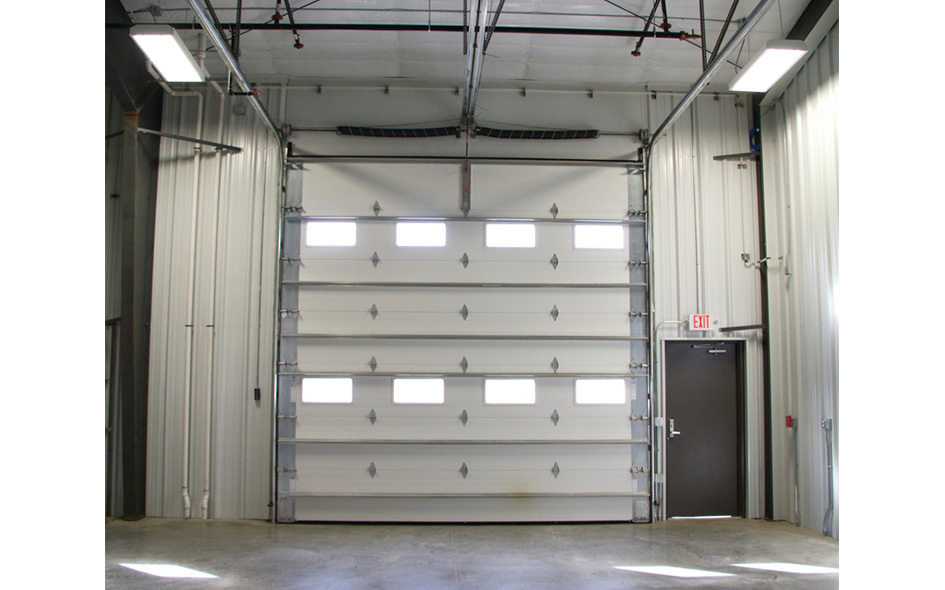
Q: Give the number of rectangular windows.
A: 8